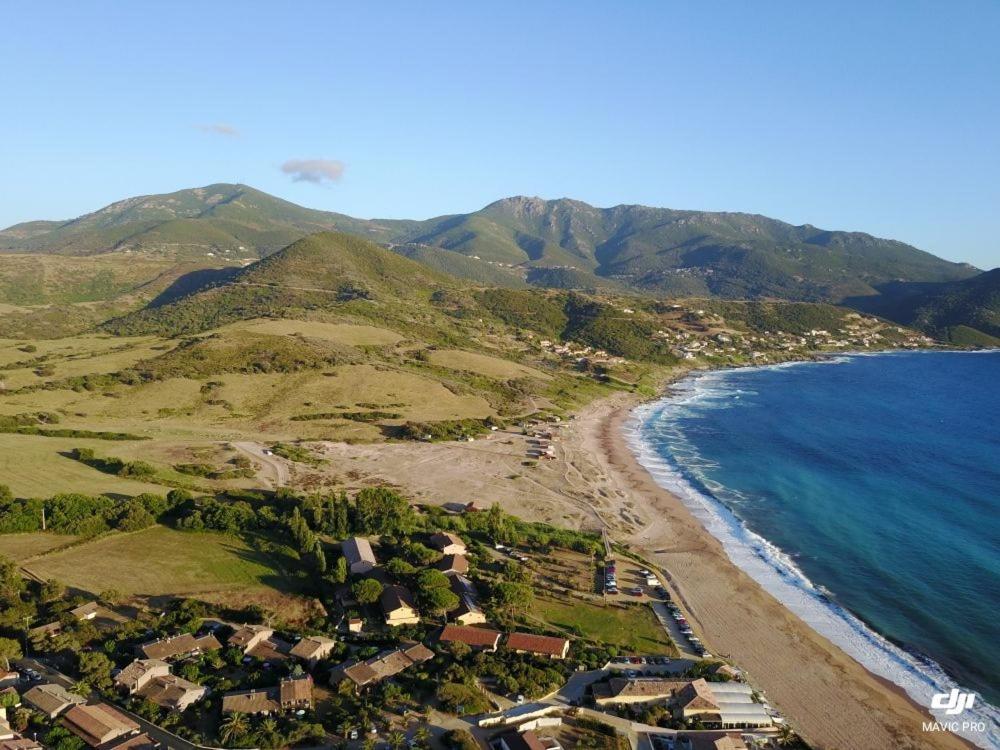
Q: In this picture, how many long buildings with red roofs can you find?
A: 2